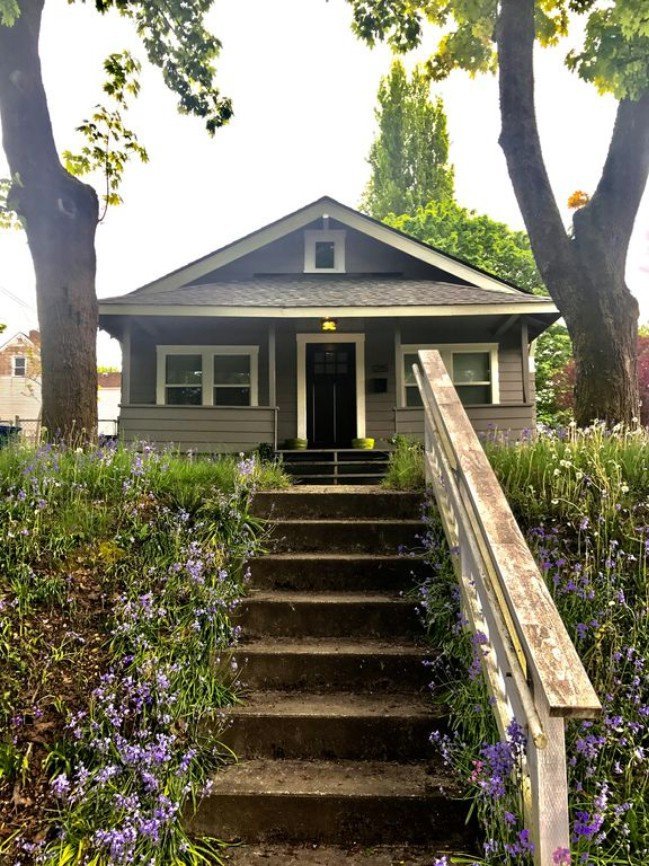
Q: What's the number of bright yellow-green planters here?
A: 2